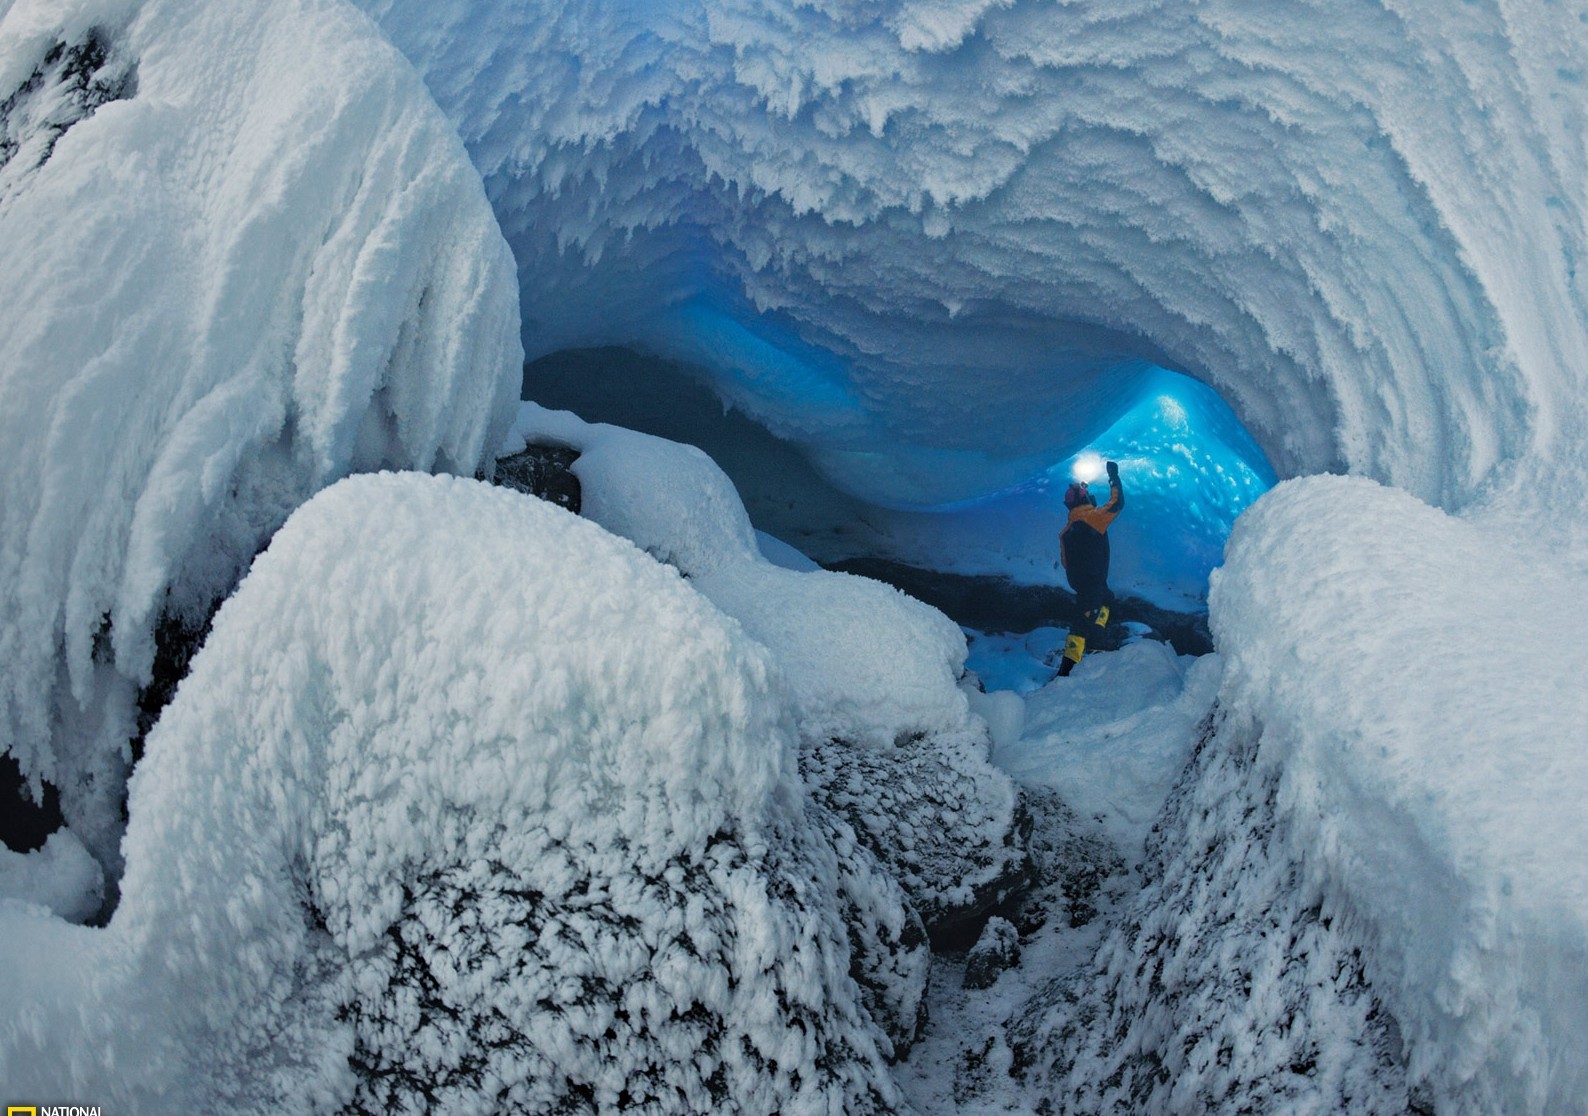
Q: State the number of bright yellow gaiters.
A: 2